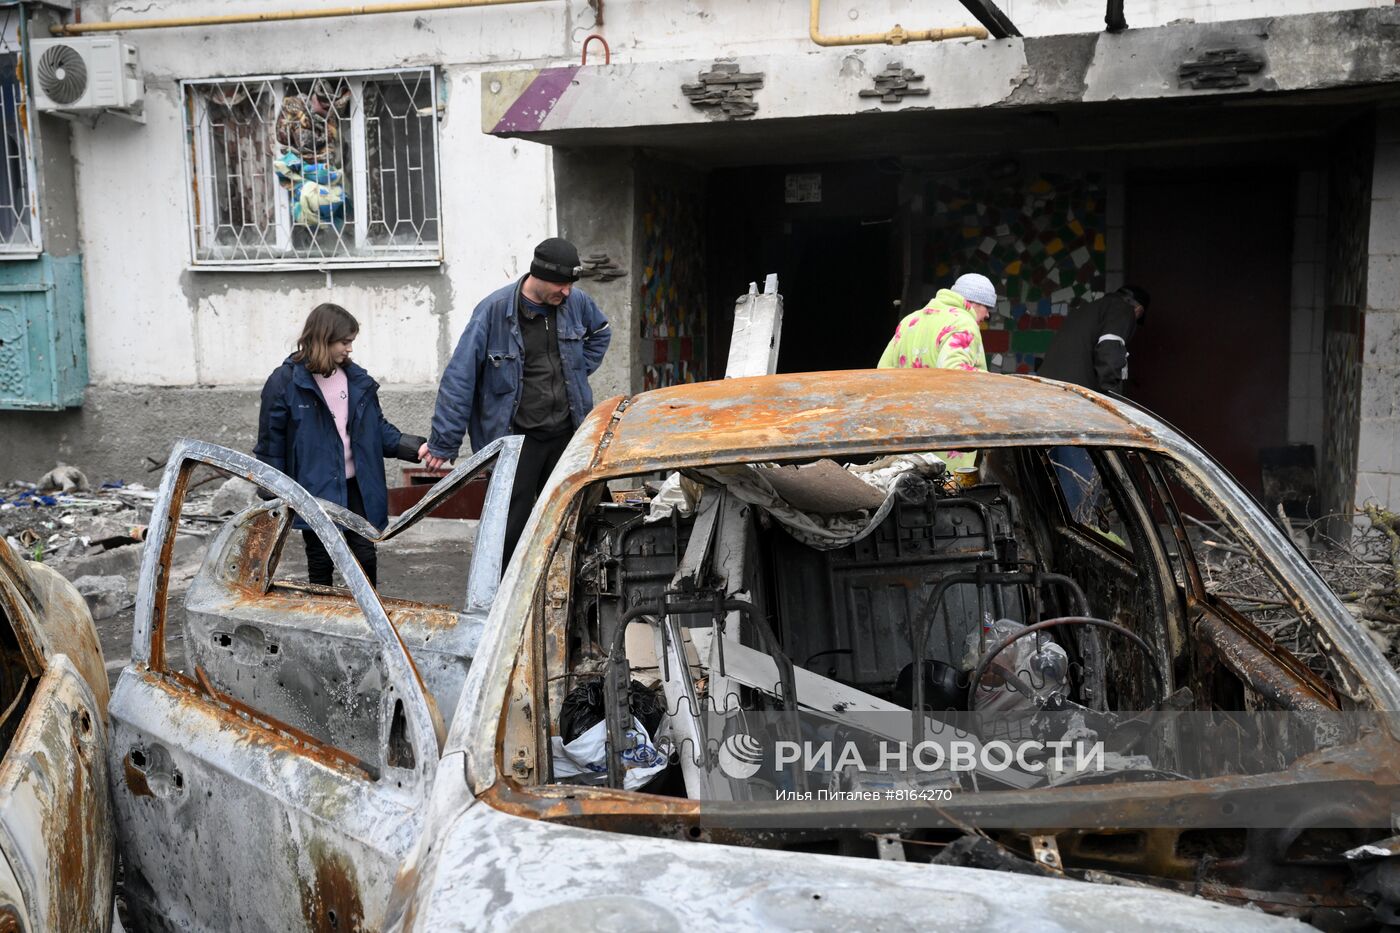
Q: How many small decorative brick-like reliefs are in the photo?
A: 4